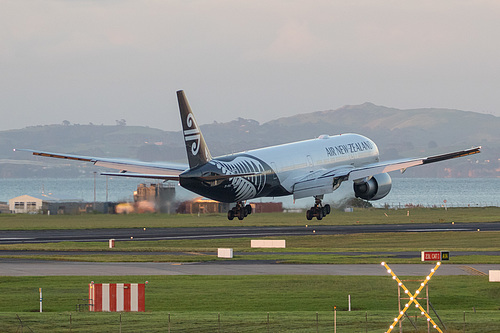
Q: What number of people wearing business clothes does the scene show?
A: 0